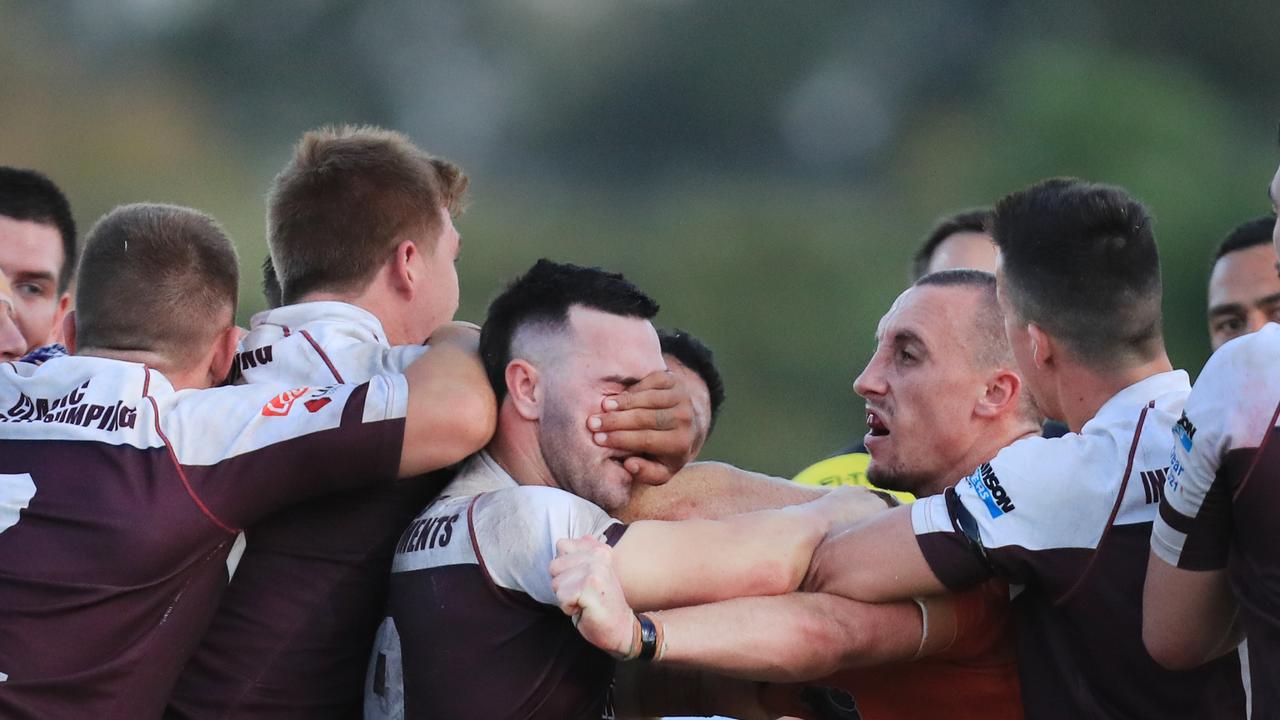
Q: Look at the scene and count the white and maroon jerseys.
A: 5